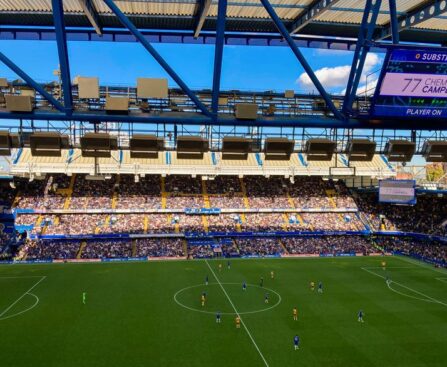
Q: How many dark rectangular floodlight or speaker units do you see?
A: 11